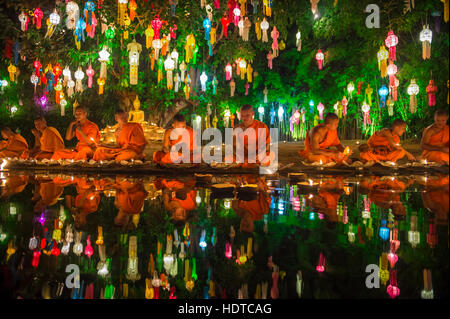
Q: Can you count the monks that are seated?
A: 9